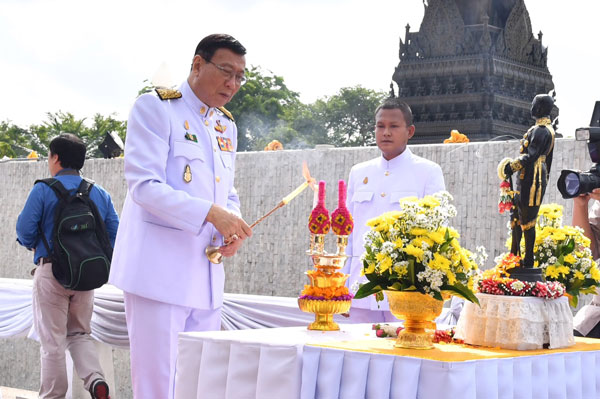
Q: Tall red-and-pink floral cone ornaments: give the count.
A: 2